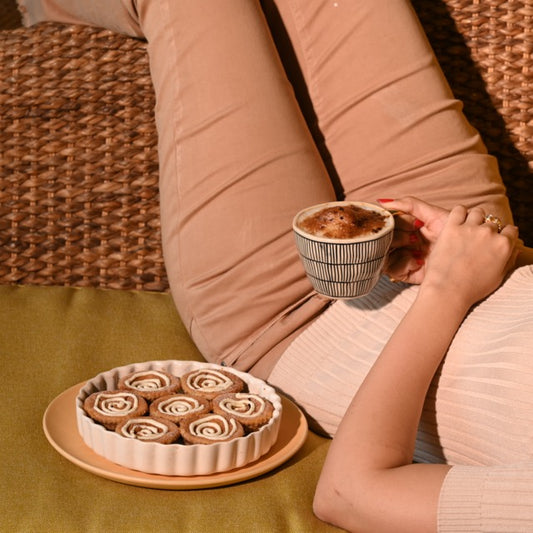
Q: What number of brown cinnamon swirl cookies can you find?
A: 7